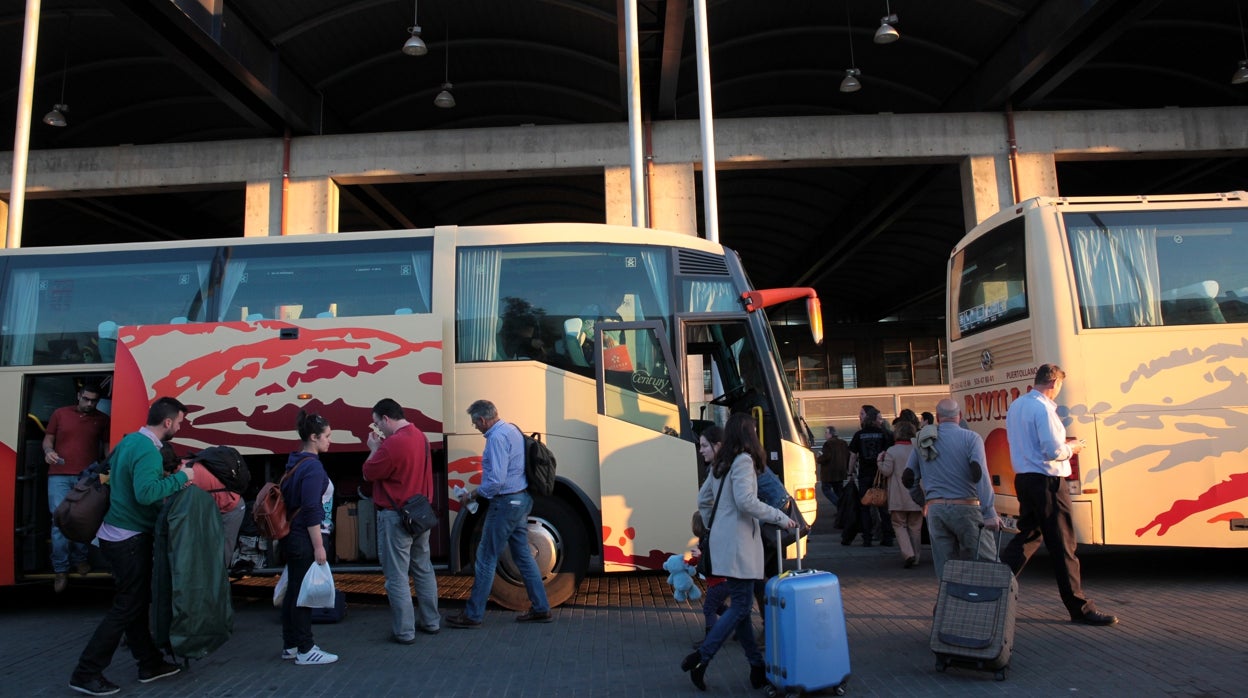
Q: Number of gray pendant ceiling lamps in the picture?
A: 6